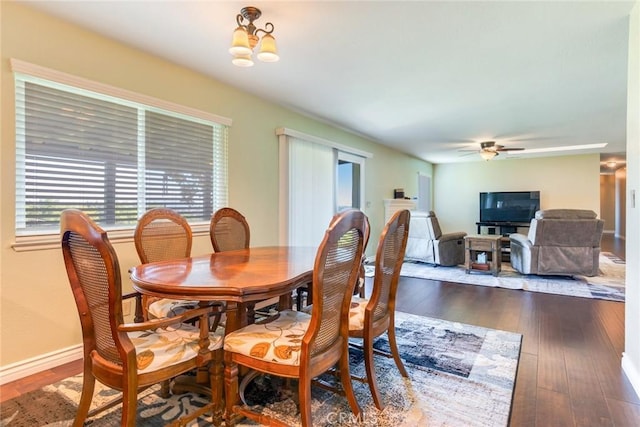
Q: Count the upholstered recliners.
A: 2